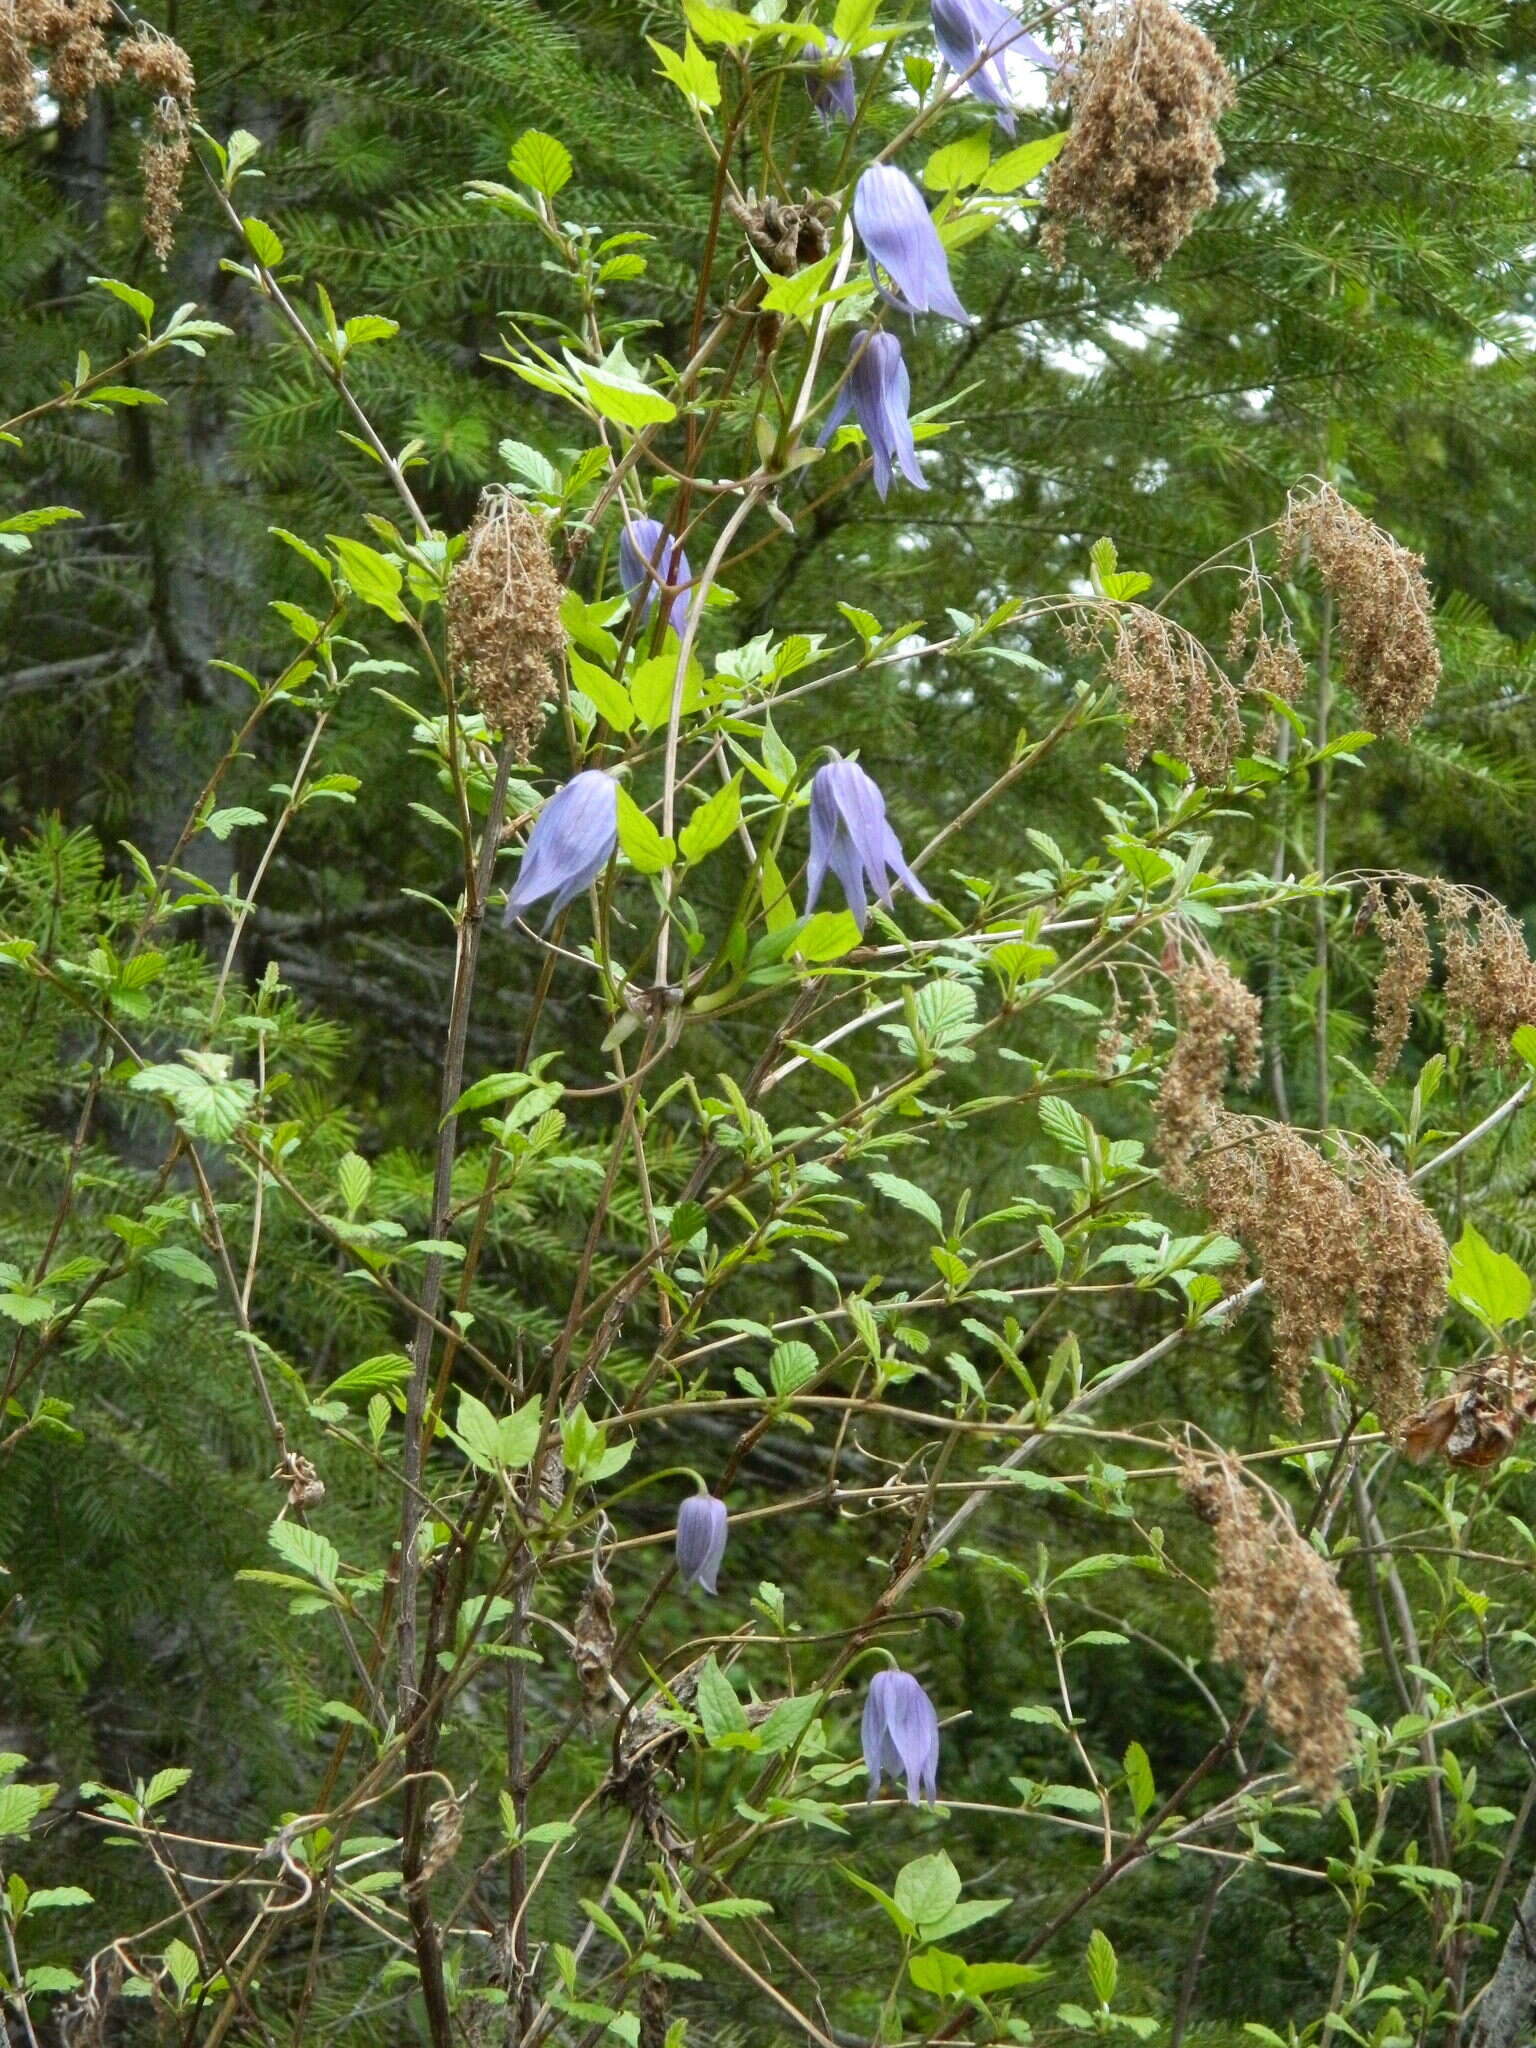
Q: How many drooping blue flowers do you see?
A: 9